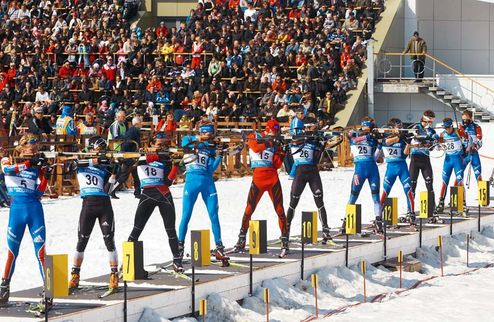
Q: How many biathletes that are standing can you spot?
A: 11